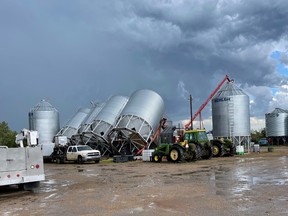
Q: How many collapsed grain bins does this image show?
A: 4